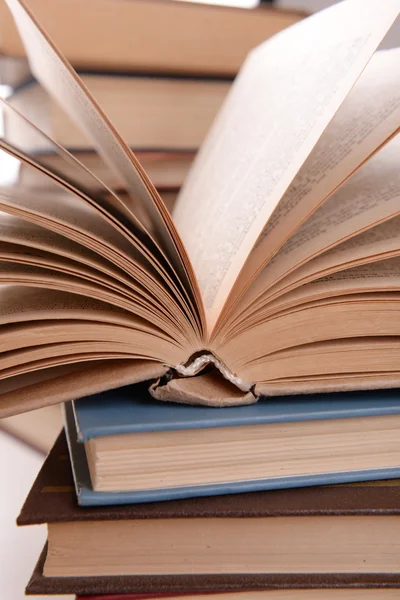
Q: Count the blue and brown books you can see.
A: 2